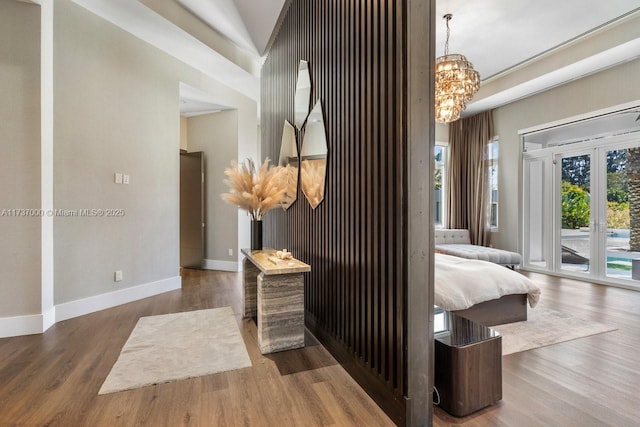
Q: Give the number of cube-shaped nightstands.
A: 1